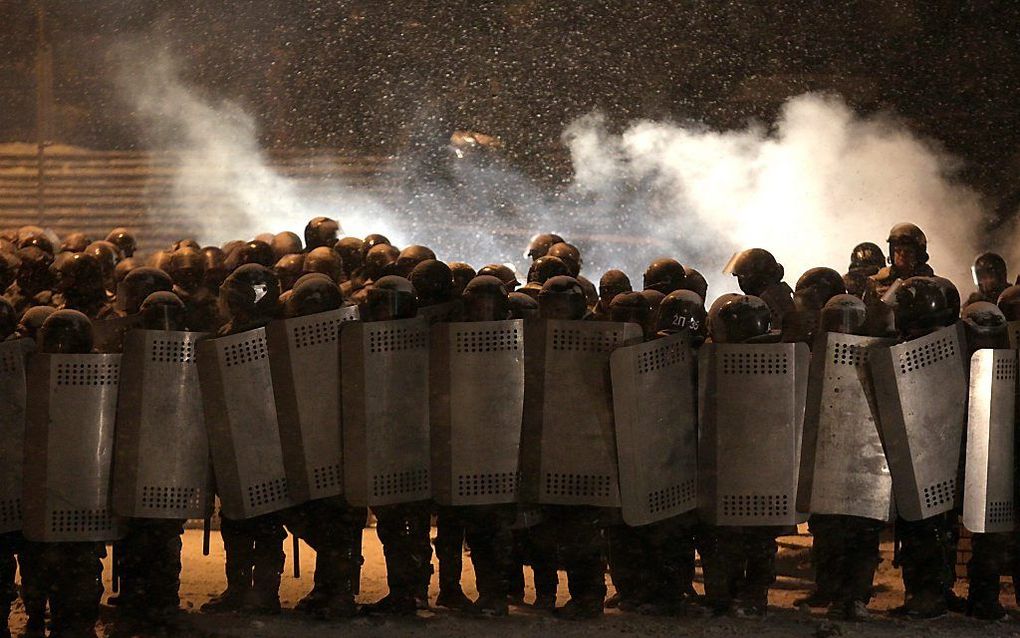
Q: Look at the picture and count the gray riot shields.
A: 13